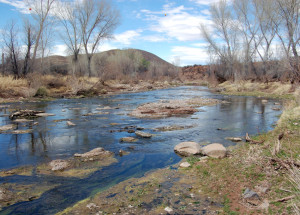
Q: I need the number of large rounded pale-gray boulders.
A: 2